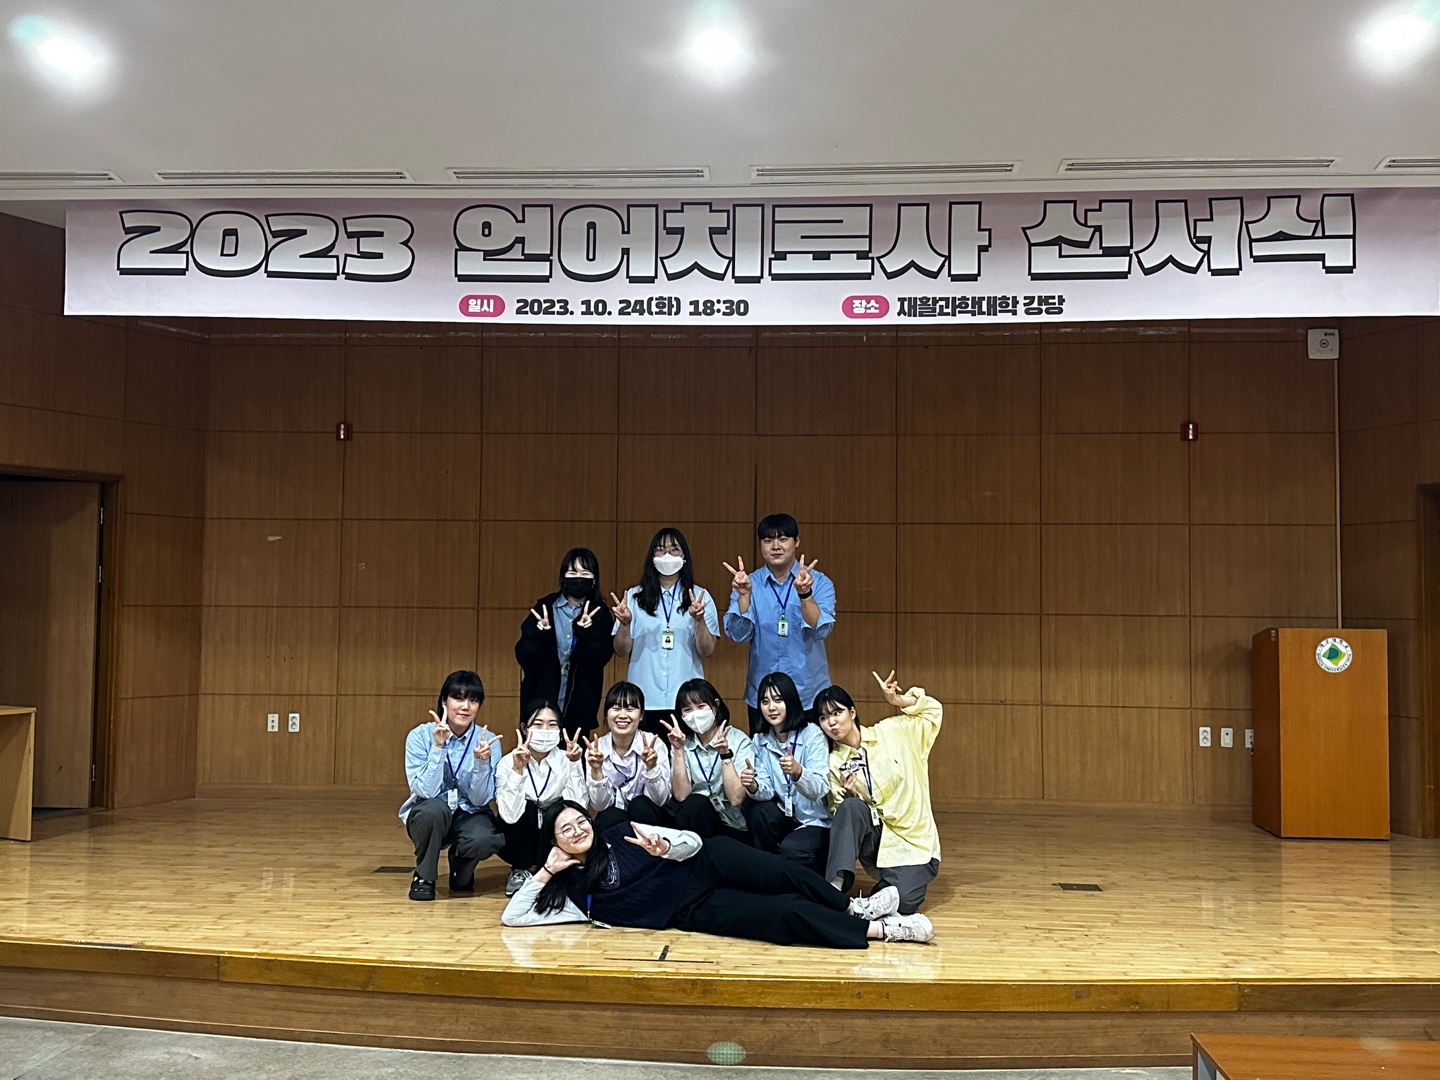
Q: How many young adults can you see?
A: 10